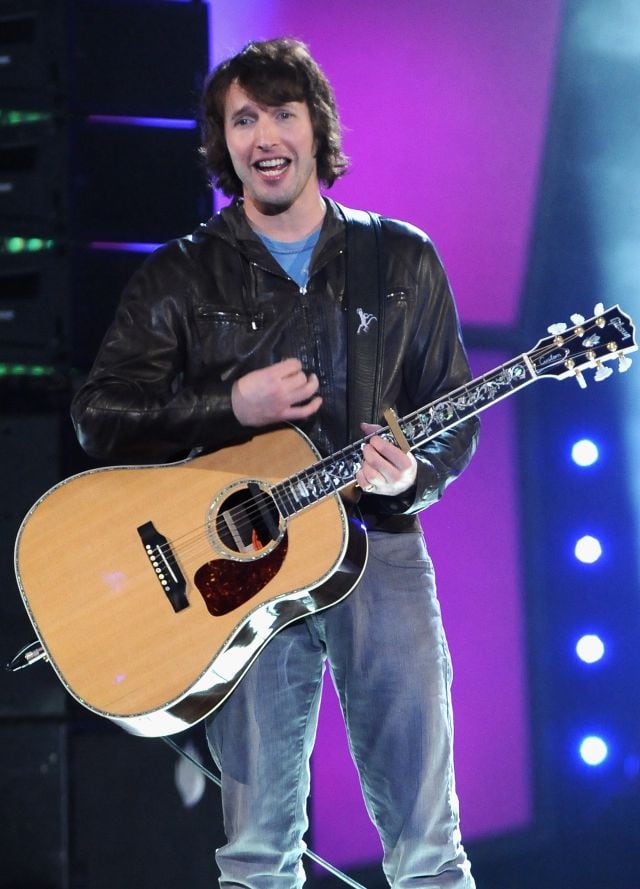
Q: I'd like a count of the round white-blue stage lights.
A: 4